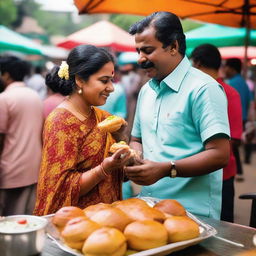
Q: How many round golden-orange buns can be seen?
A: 10